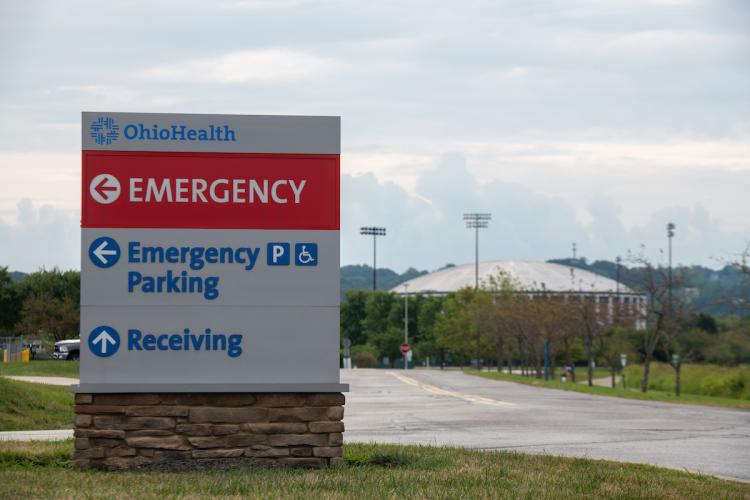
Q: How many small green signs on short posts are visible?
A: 2